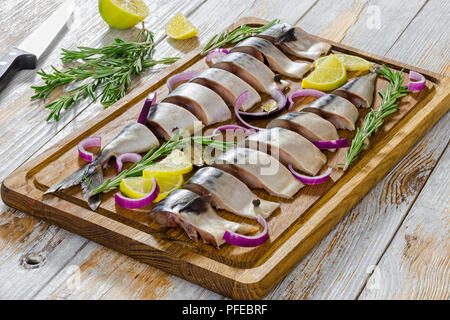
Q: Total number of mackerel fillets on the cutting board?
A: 14